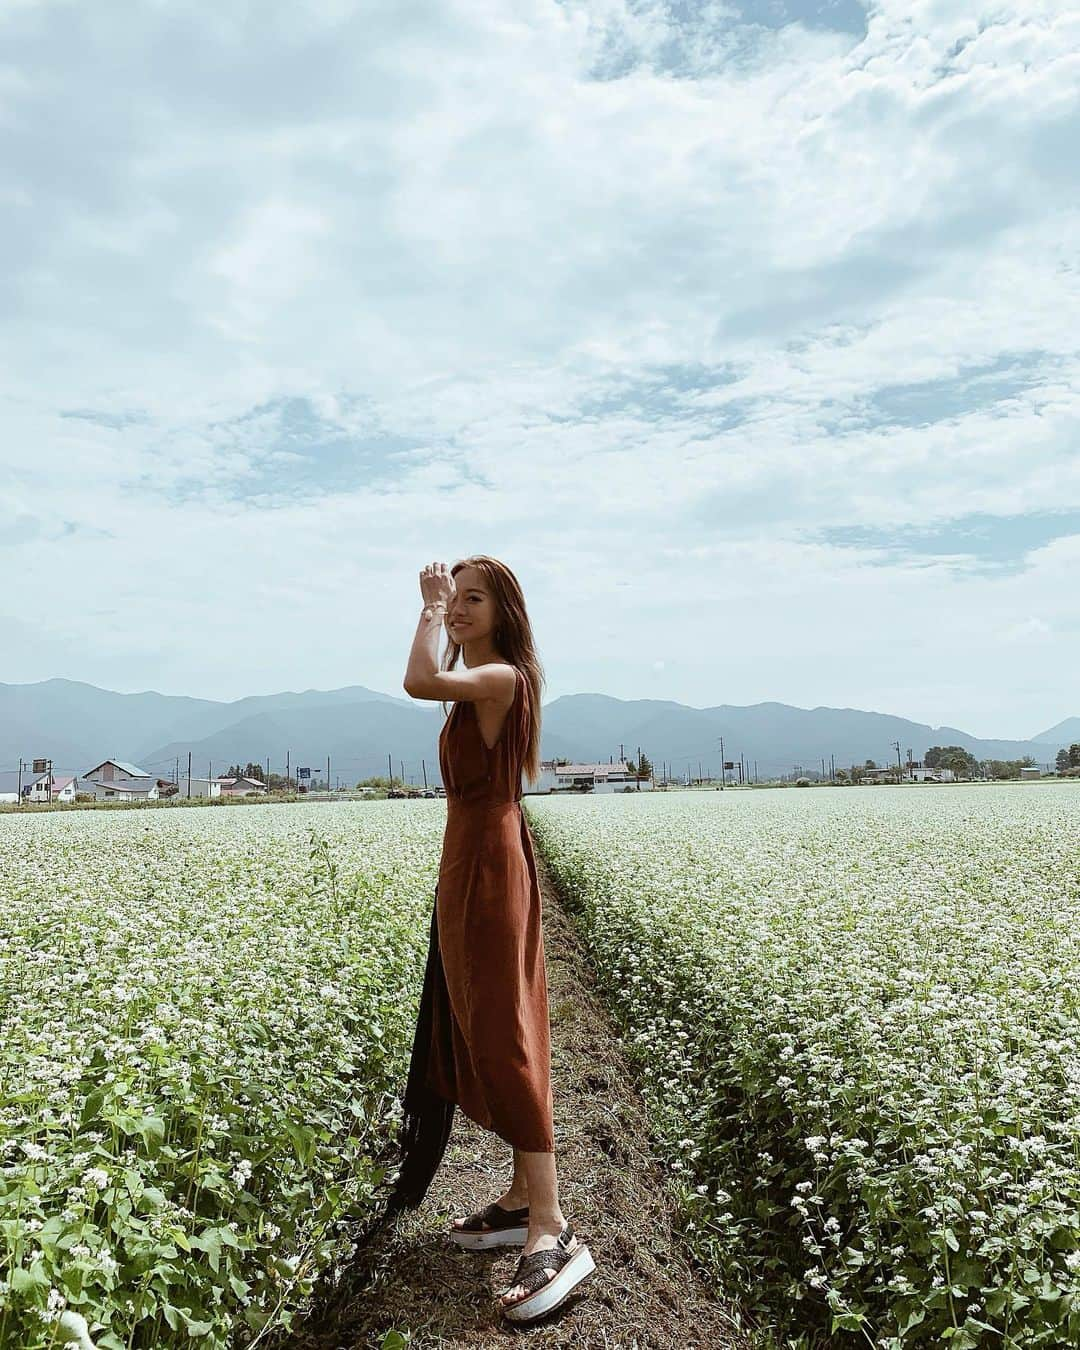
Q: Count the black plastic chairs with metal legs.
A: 0